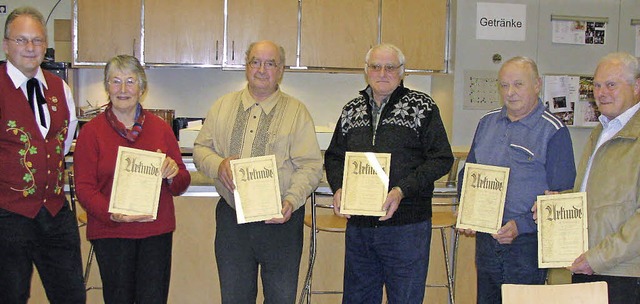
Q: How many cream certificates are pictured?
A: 5